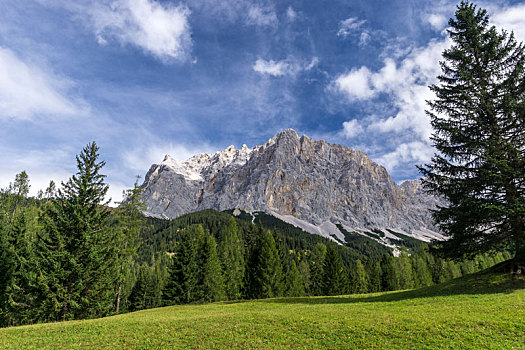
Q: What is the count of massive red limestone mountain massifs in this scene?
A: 0